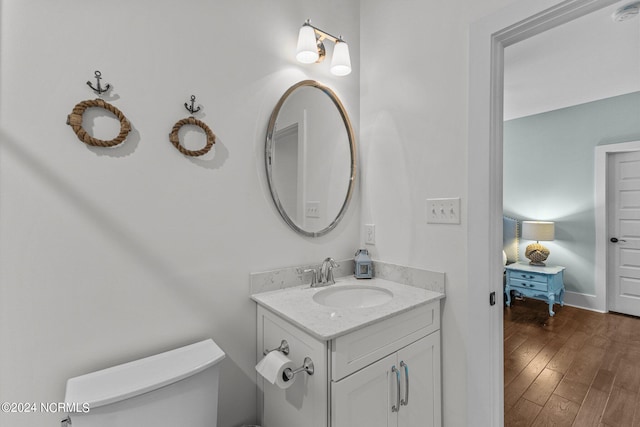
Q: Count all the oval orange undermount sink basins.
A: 0